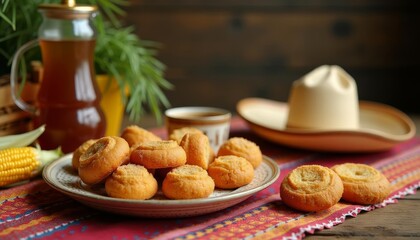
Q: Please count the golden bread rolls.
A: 12